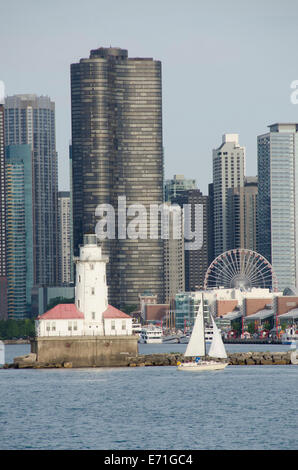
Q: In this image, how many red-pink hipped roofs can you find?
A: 2